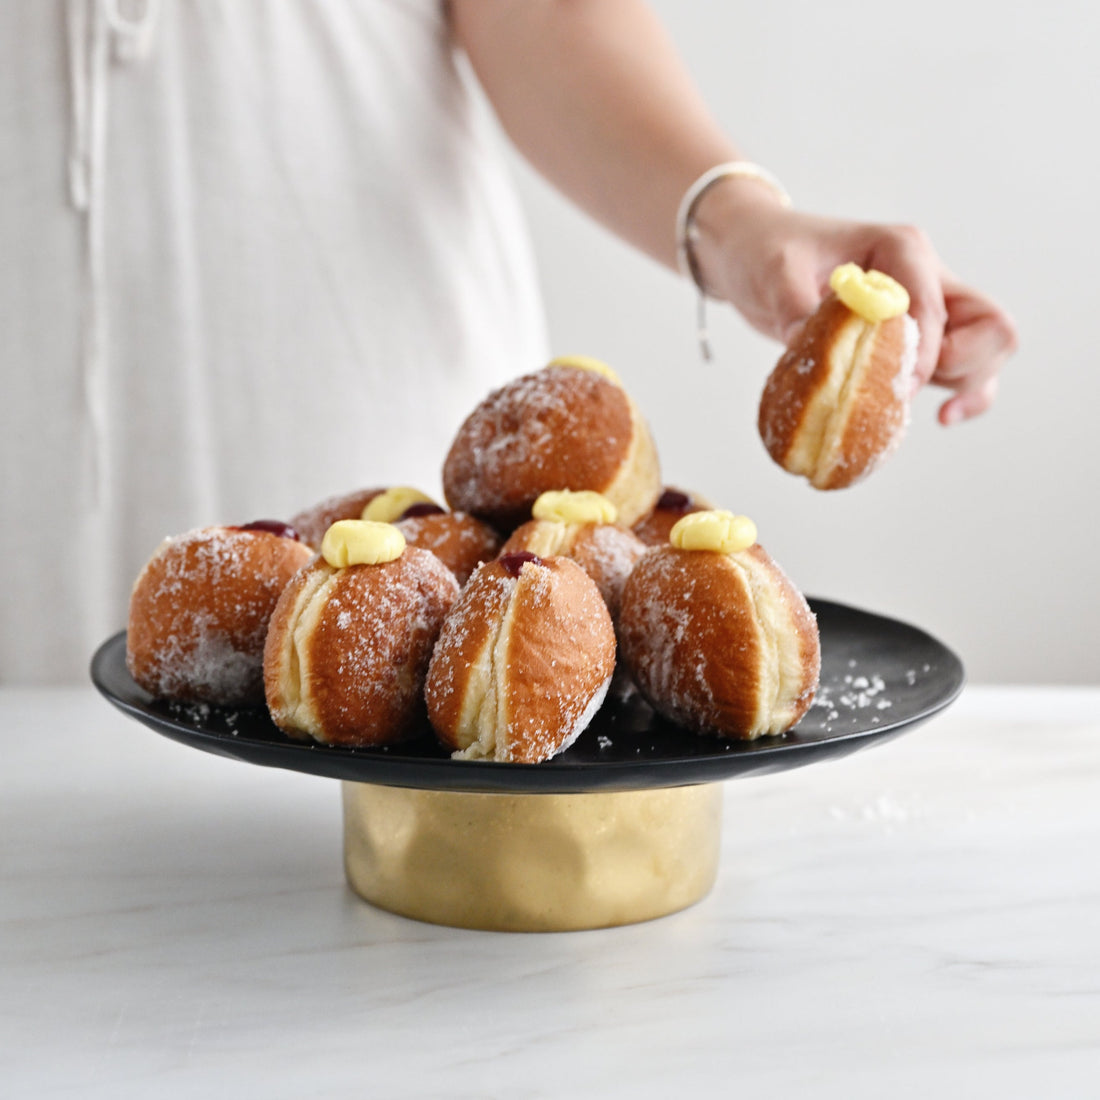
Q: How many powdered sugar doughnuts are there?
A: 10